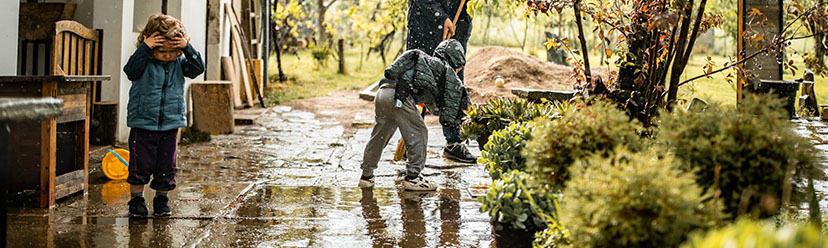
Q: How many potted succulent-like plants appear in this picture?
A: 3